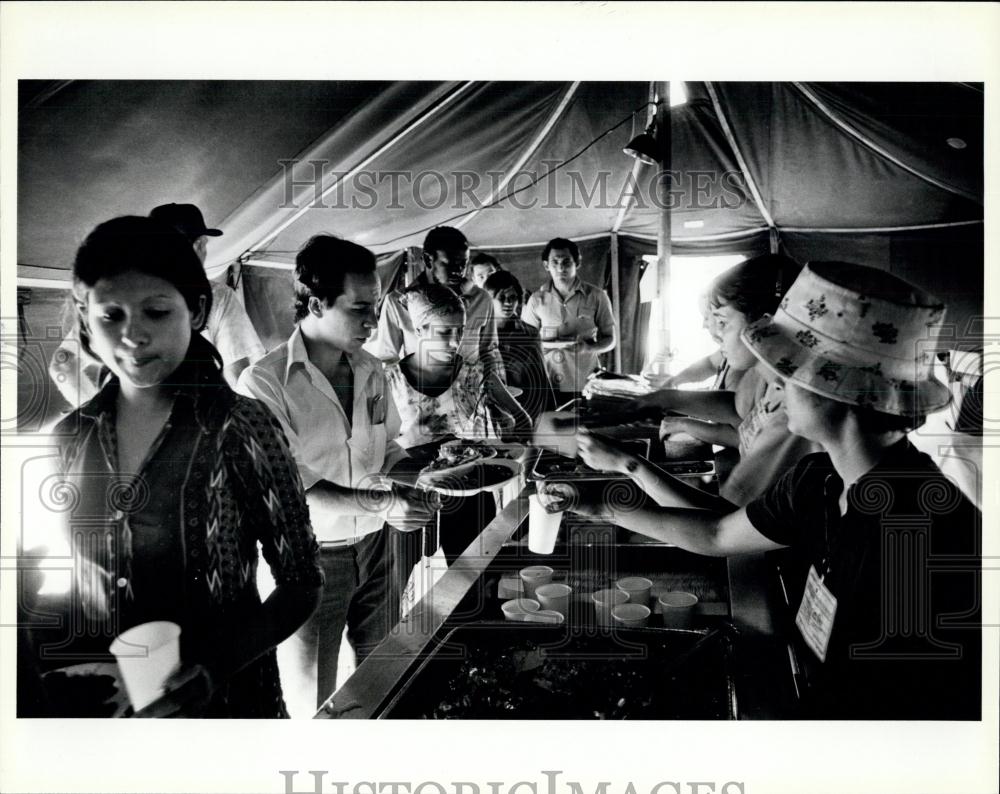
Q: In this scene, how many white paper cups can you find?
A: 10